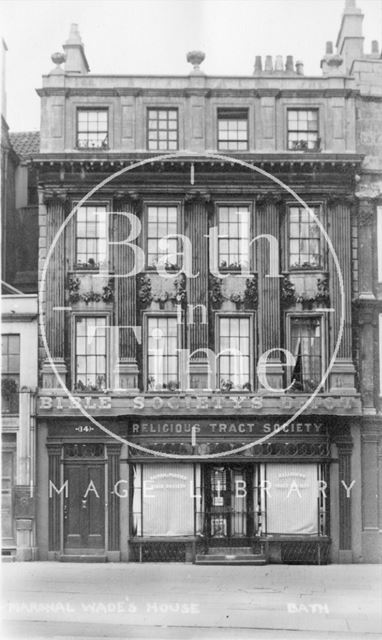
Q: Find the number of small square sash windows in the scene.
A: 4